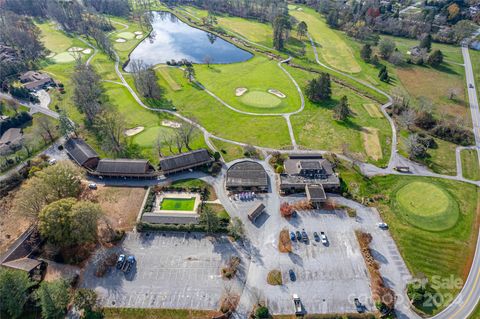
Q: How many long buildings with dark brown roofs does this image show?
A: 3